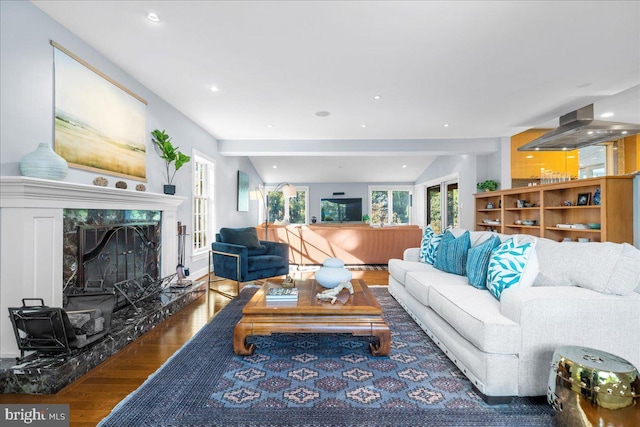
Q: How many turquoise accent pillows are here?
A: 4